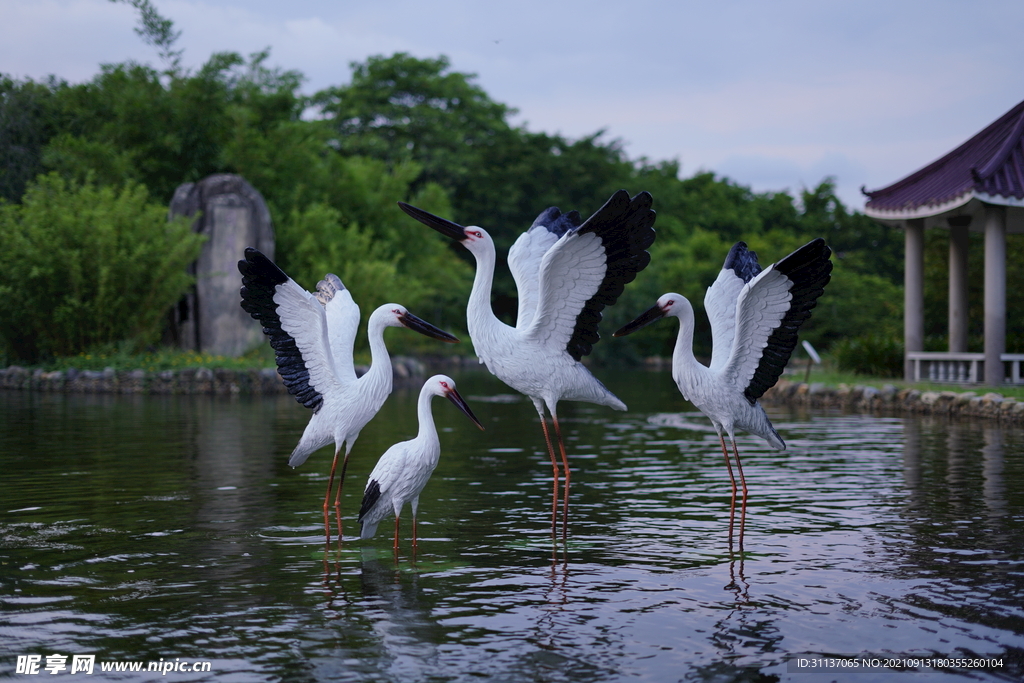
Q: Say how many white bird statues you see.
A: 4